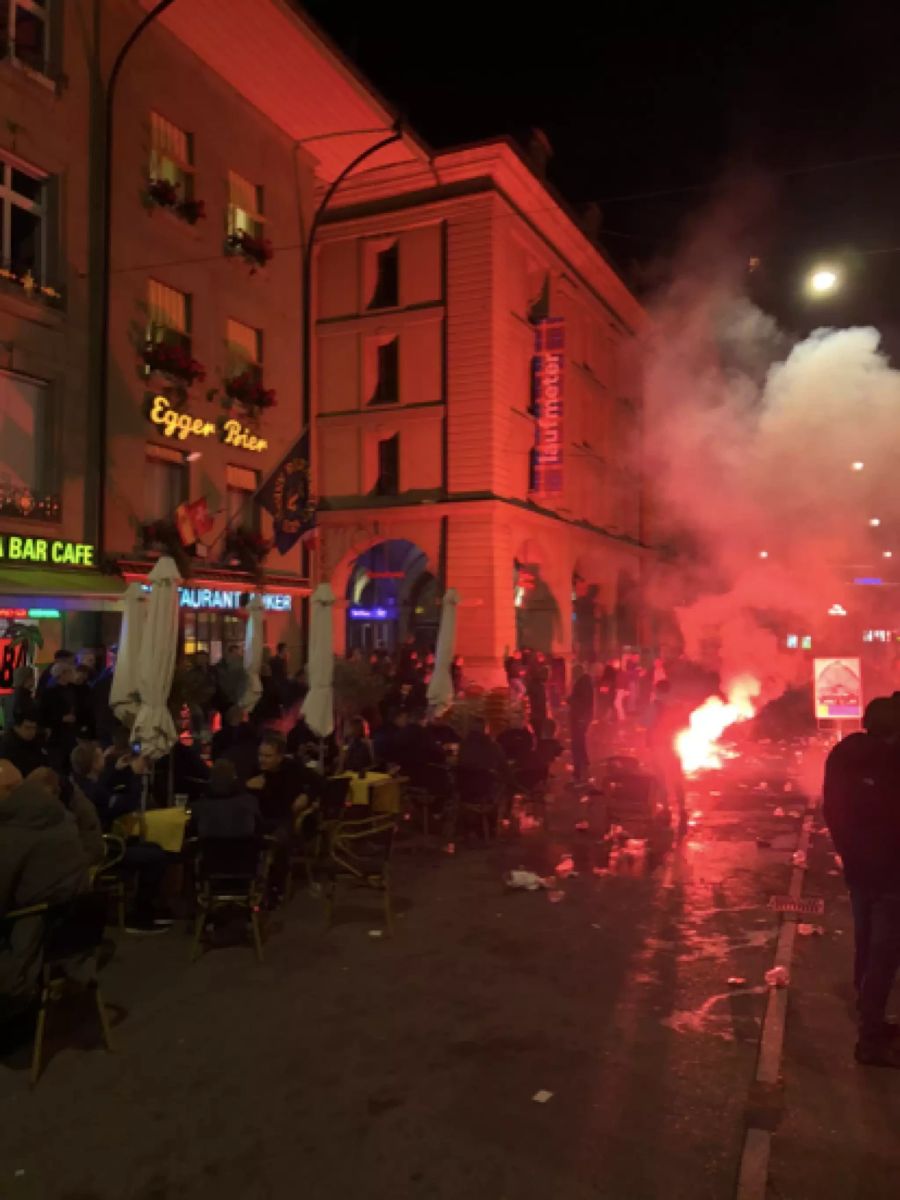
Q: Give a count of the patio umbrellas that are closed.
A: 5